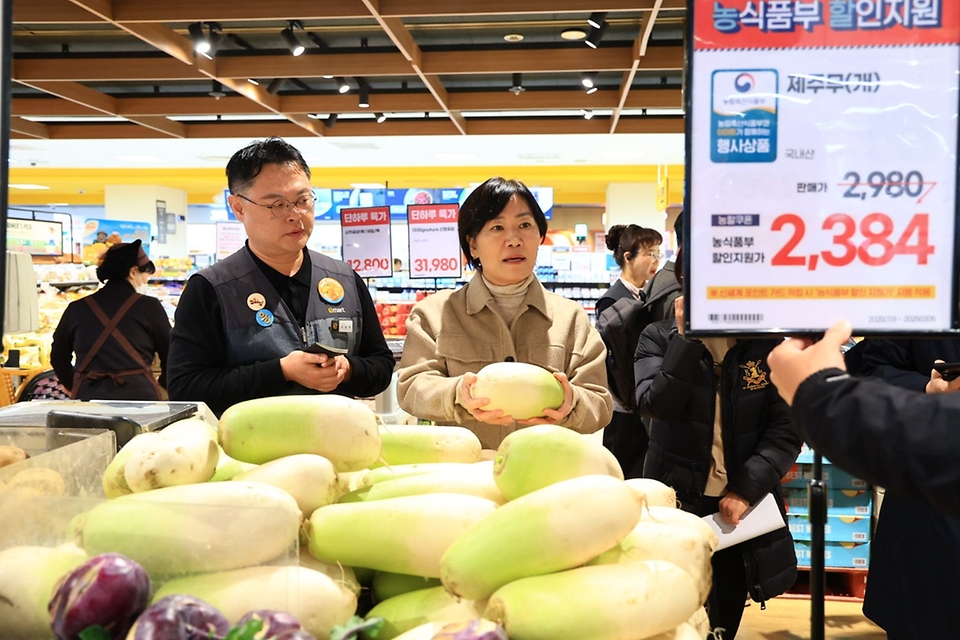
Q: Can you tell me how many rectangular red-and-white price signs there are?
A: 3